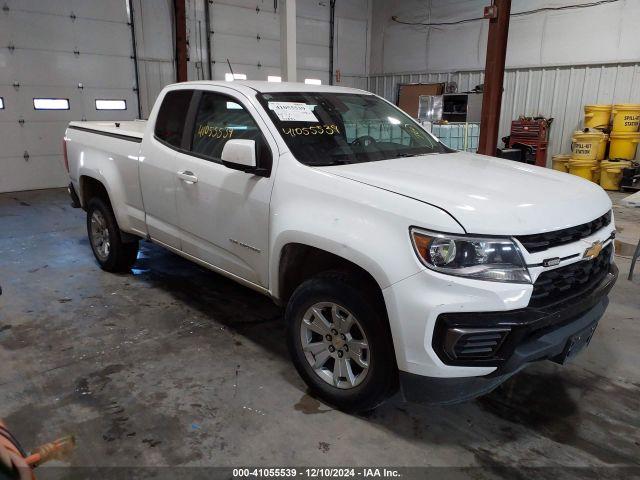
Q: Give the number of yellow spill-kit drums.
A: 7